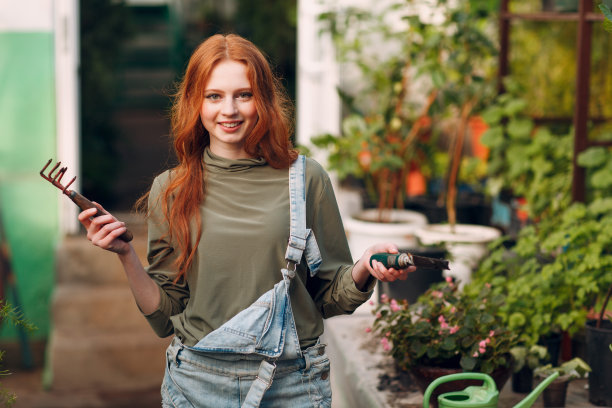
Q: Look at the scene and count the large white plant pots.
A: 2